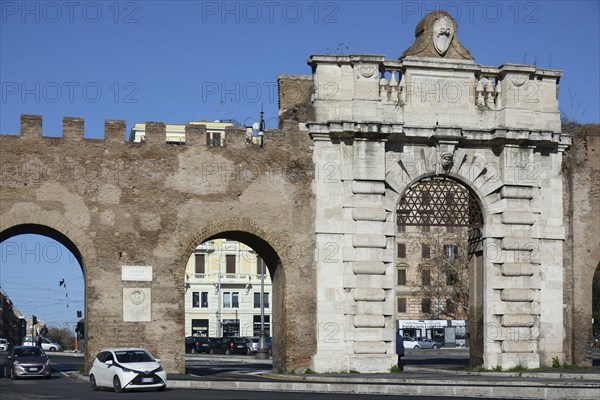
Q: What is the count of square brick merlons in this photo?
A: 6